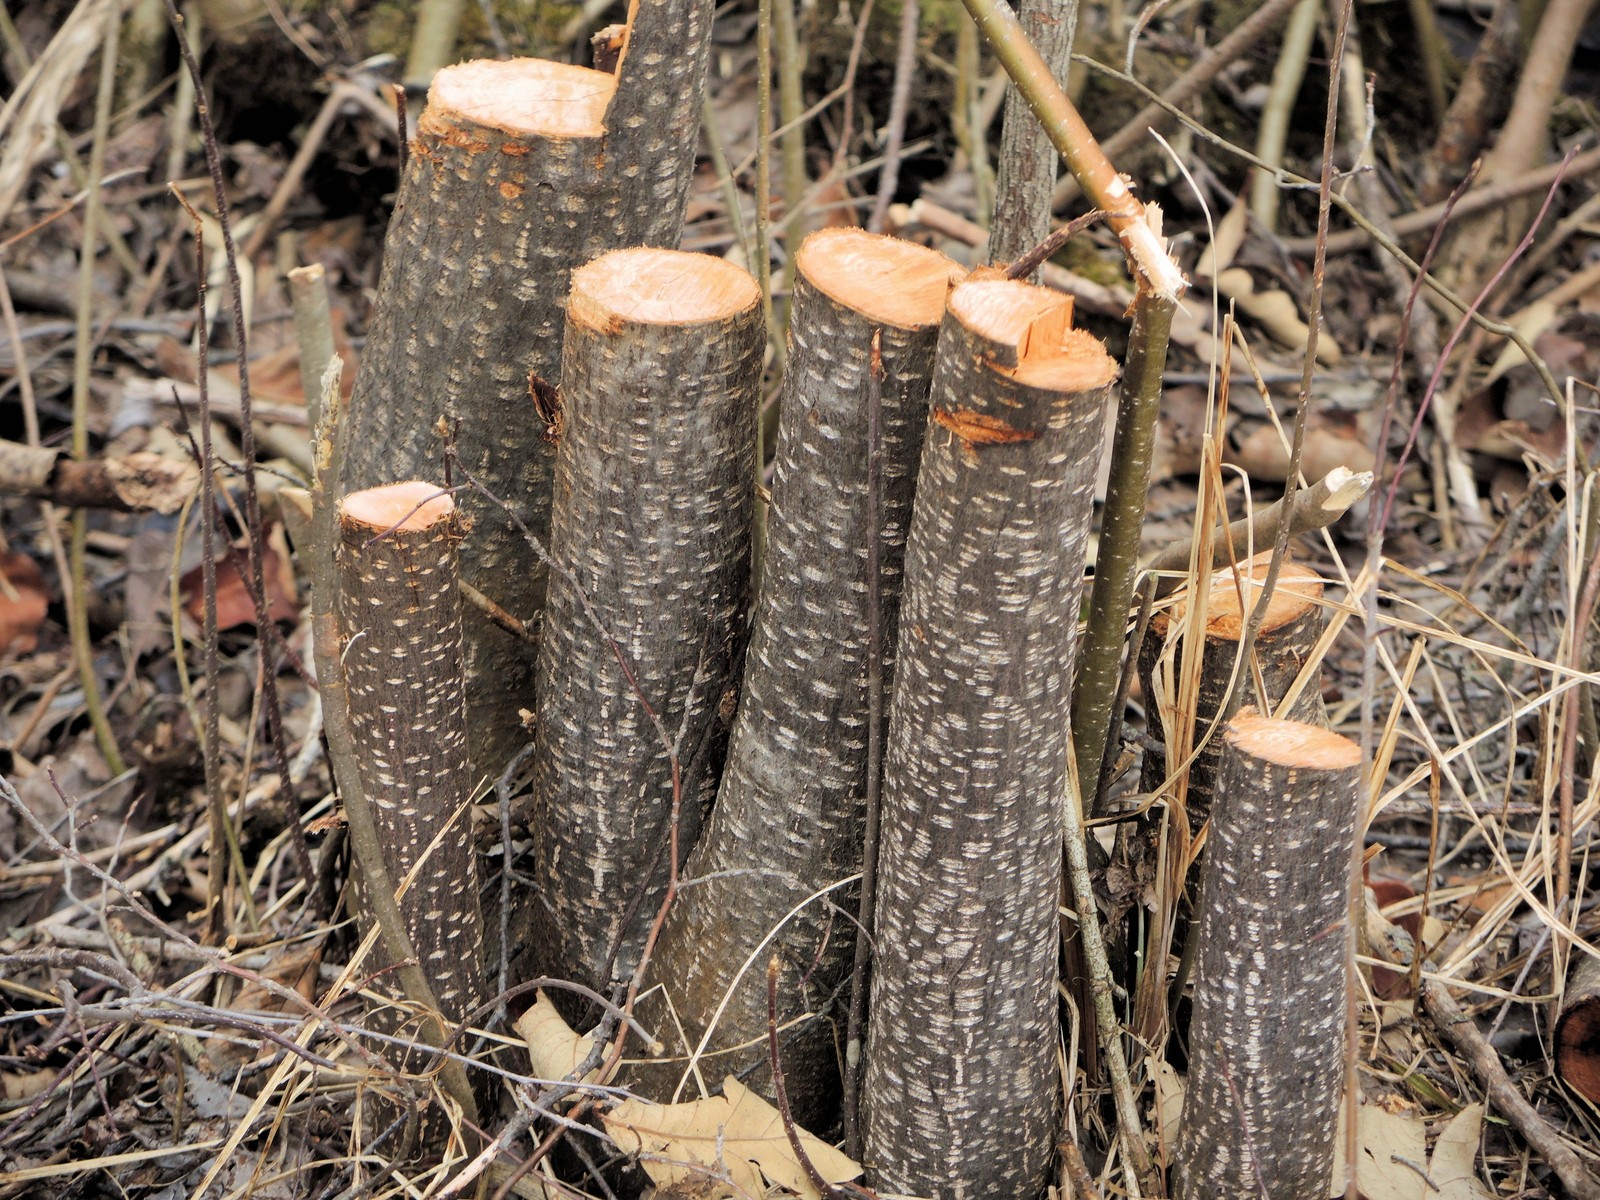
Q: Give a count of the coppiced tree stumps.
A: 7